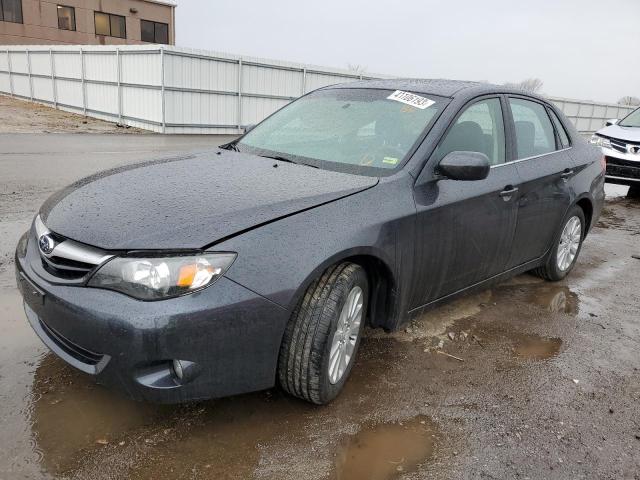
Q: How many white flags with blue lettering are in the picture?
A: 0